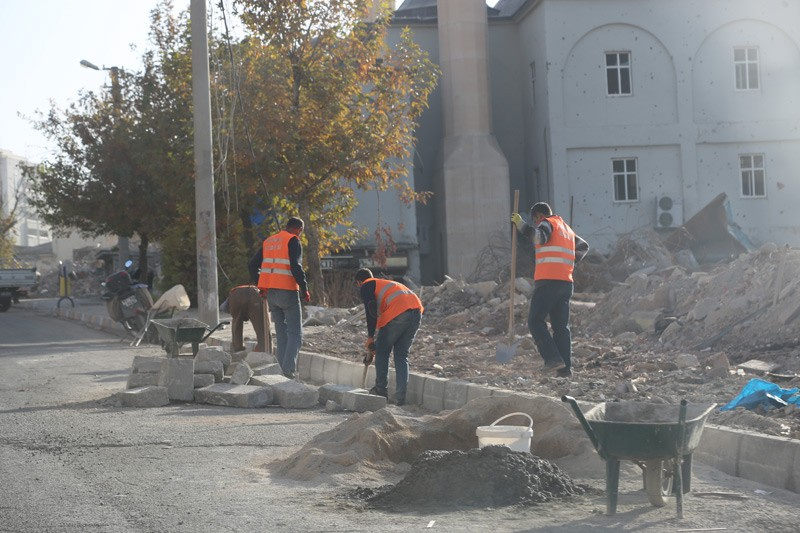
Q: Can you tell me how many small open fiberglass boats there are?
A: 0